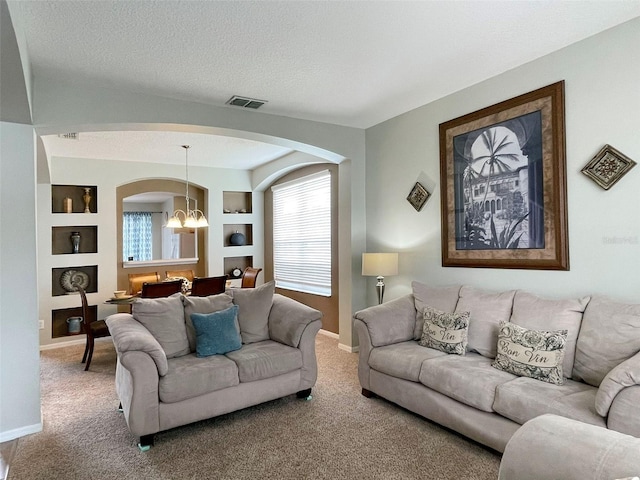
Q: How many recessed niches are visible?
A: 7